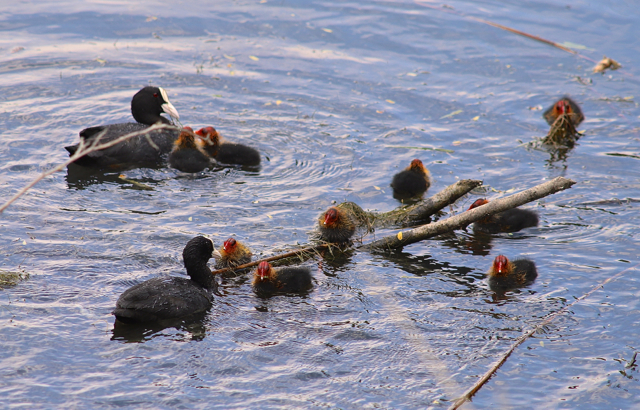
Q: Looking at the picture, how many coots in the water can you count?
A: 11